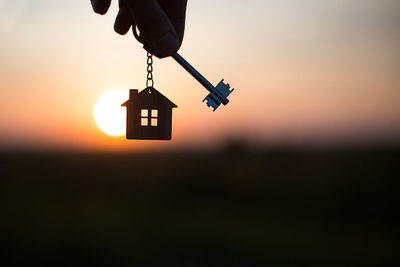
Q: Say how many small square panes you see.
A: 4